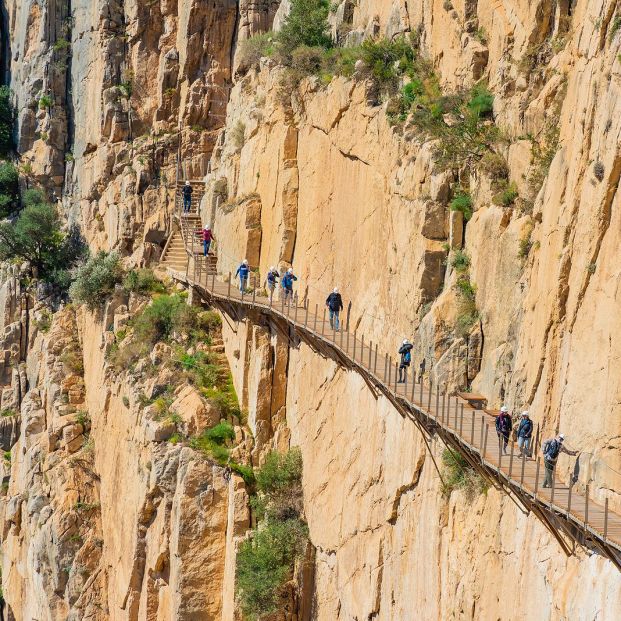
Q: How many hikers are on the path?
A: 10